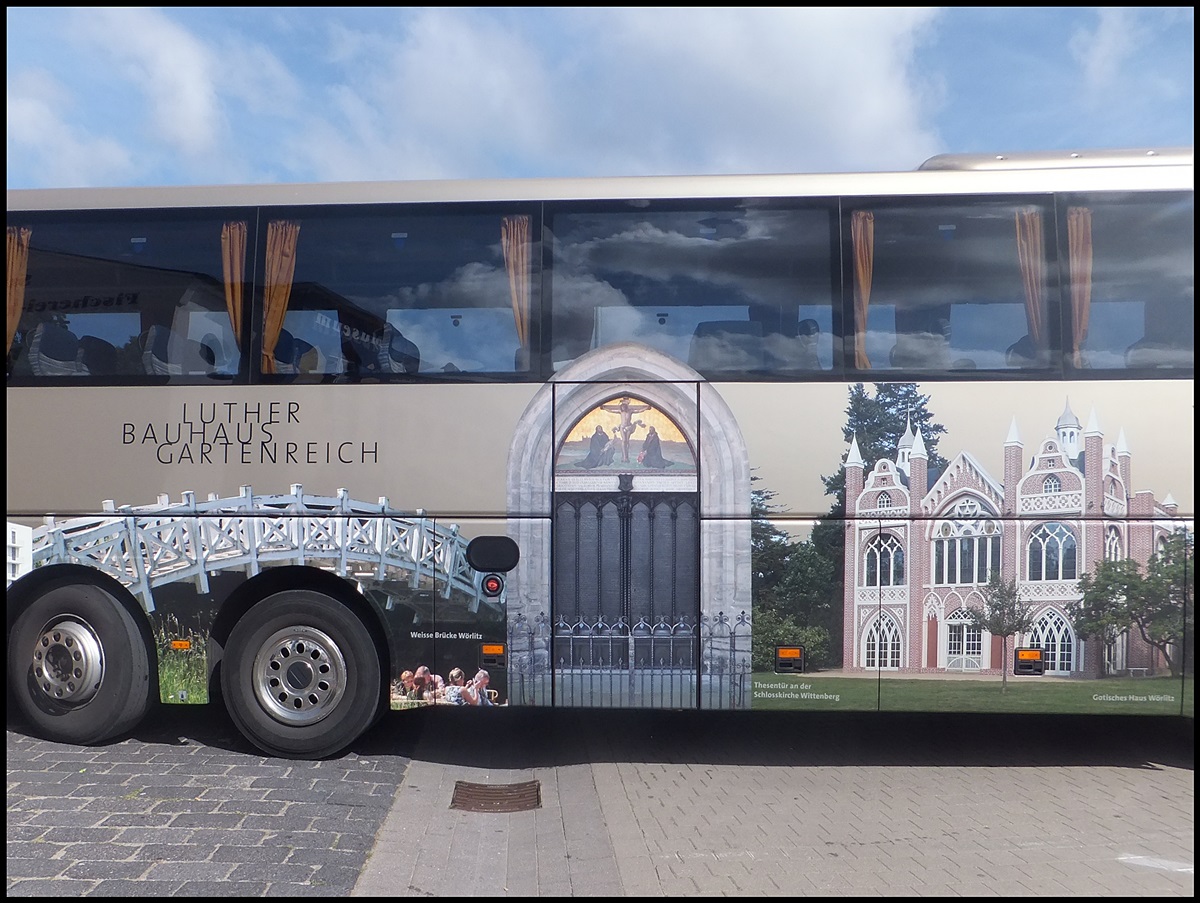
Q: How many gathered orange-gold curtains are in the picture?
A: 7